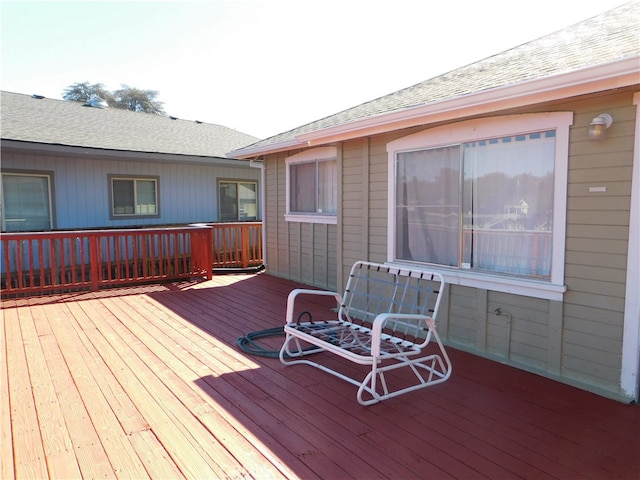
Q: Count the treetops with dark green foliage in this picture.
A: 2